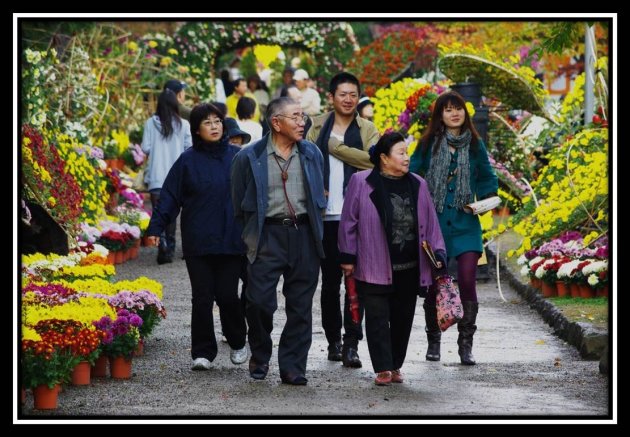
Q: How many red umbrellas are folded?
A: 1